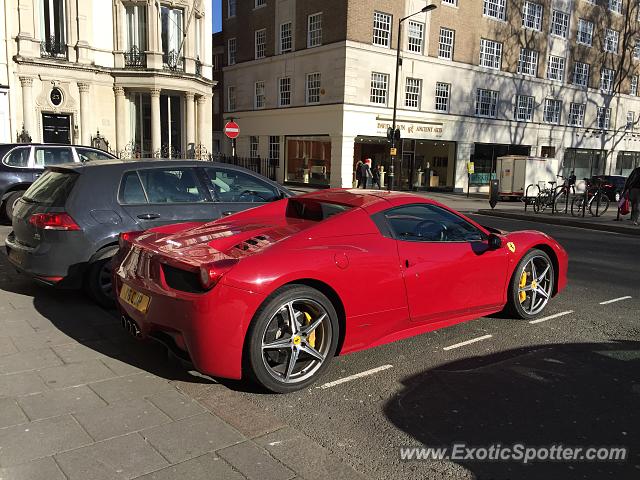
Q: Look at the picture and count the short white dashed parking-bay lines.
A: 4